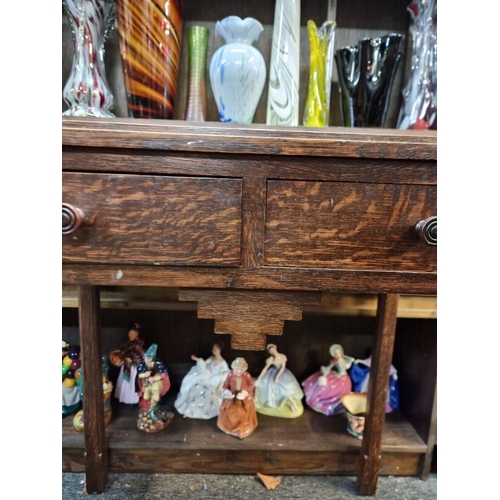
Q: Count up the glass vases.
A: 8